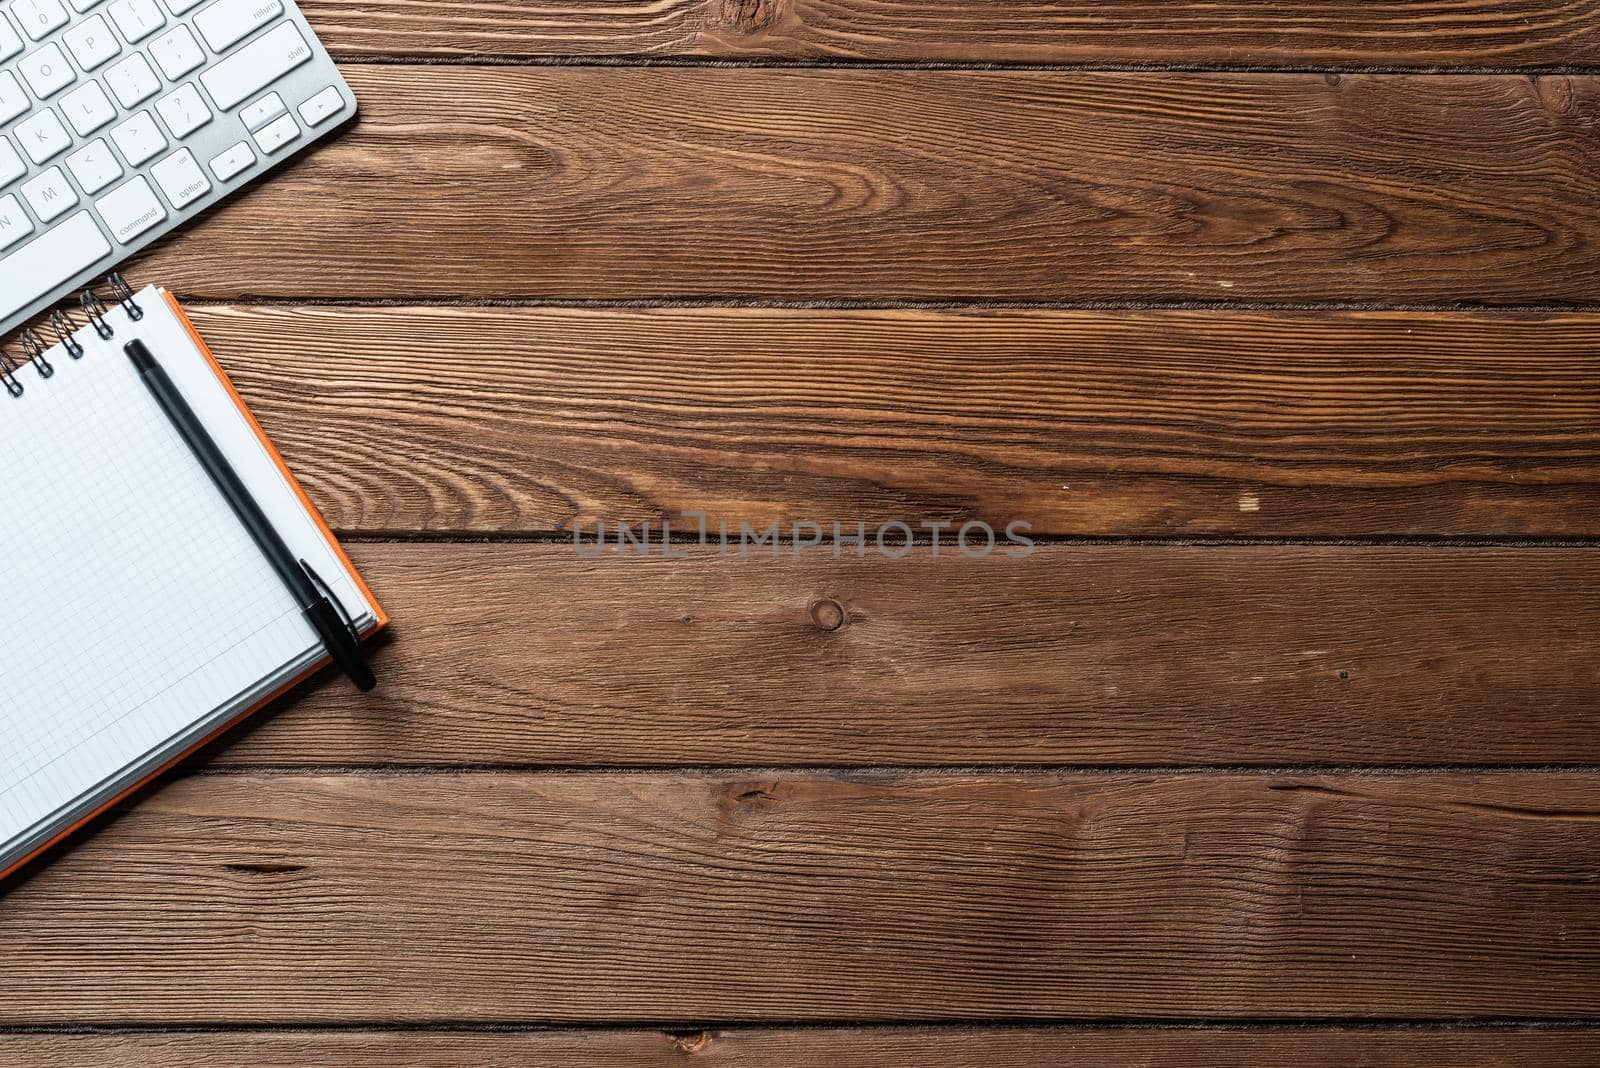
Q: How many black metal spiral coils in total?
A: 5